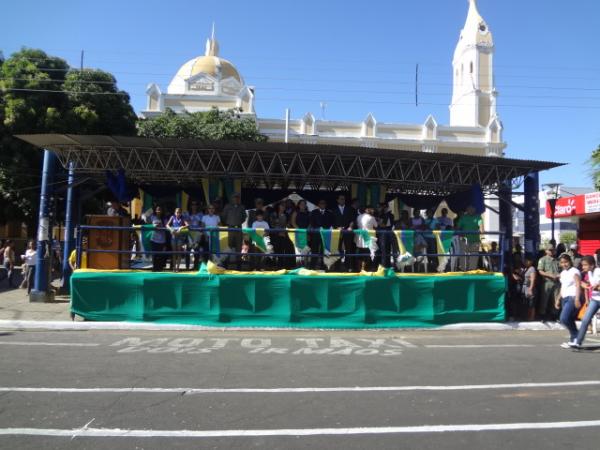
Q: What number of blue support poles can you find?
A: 4